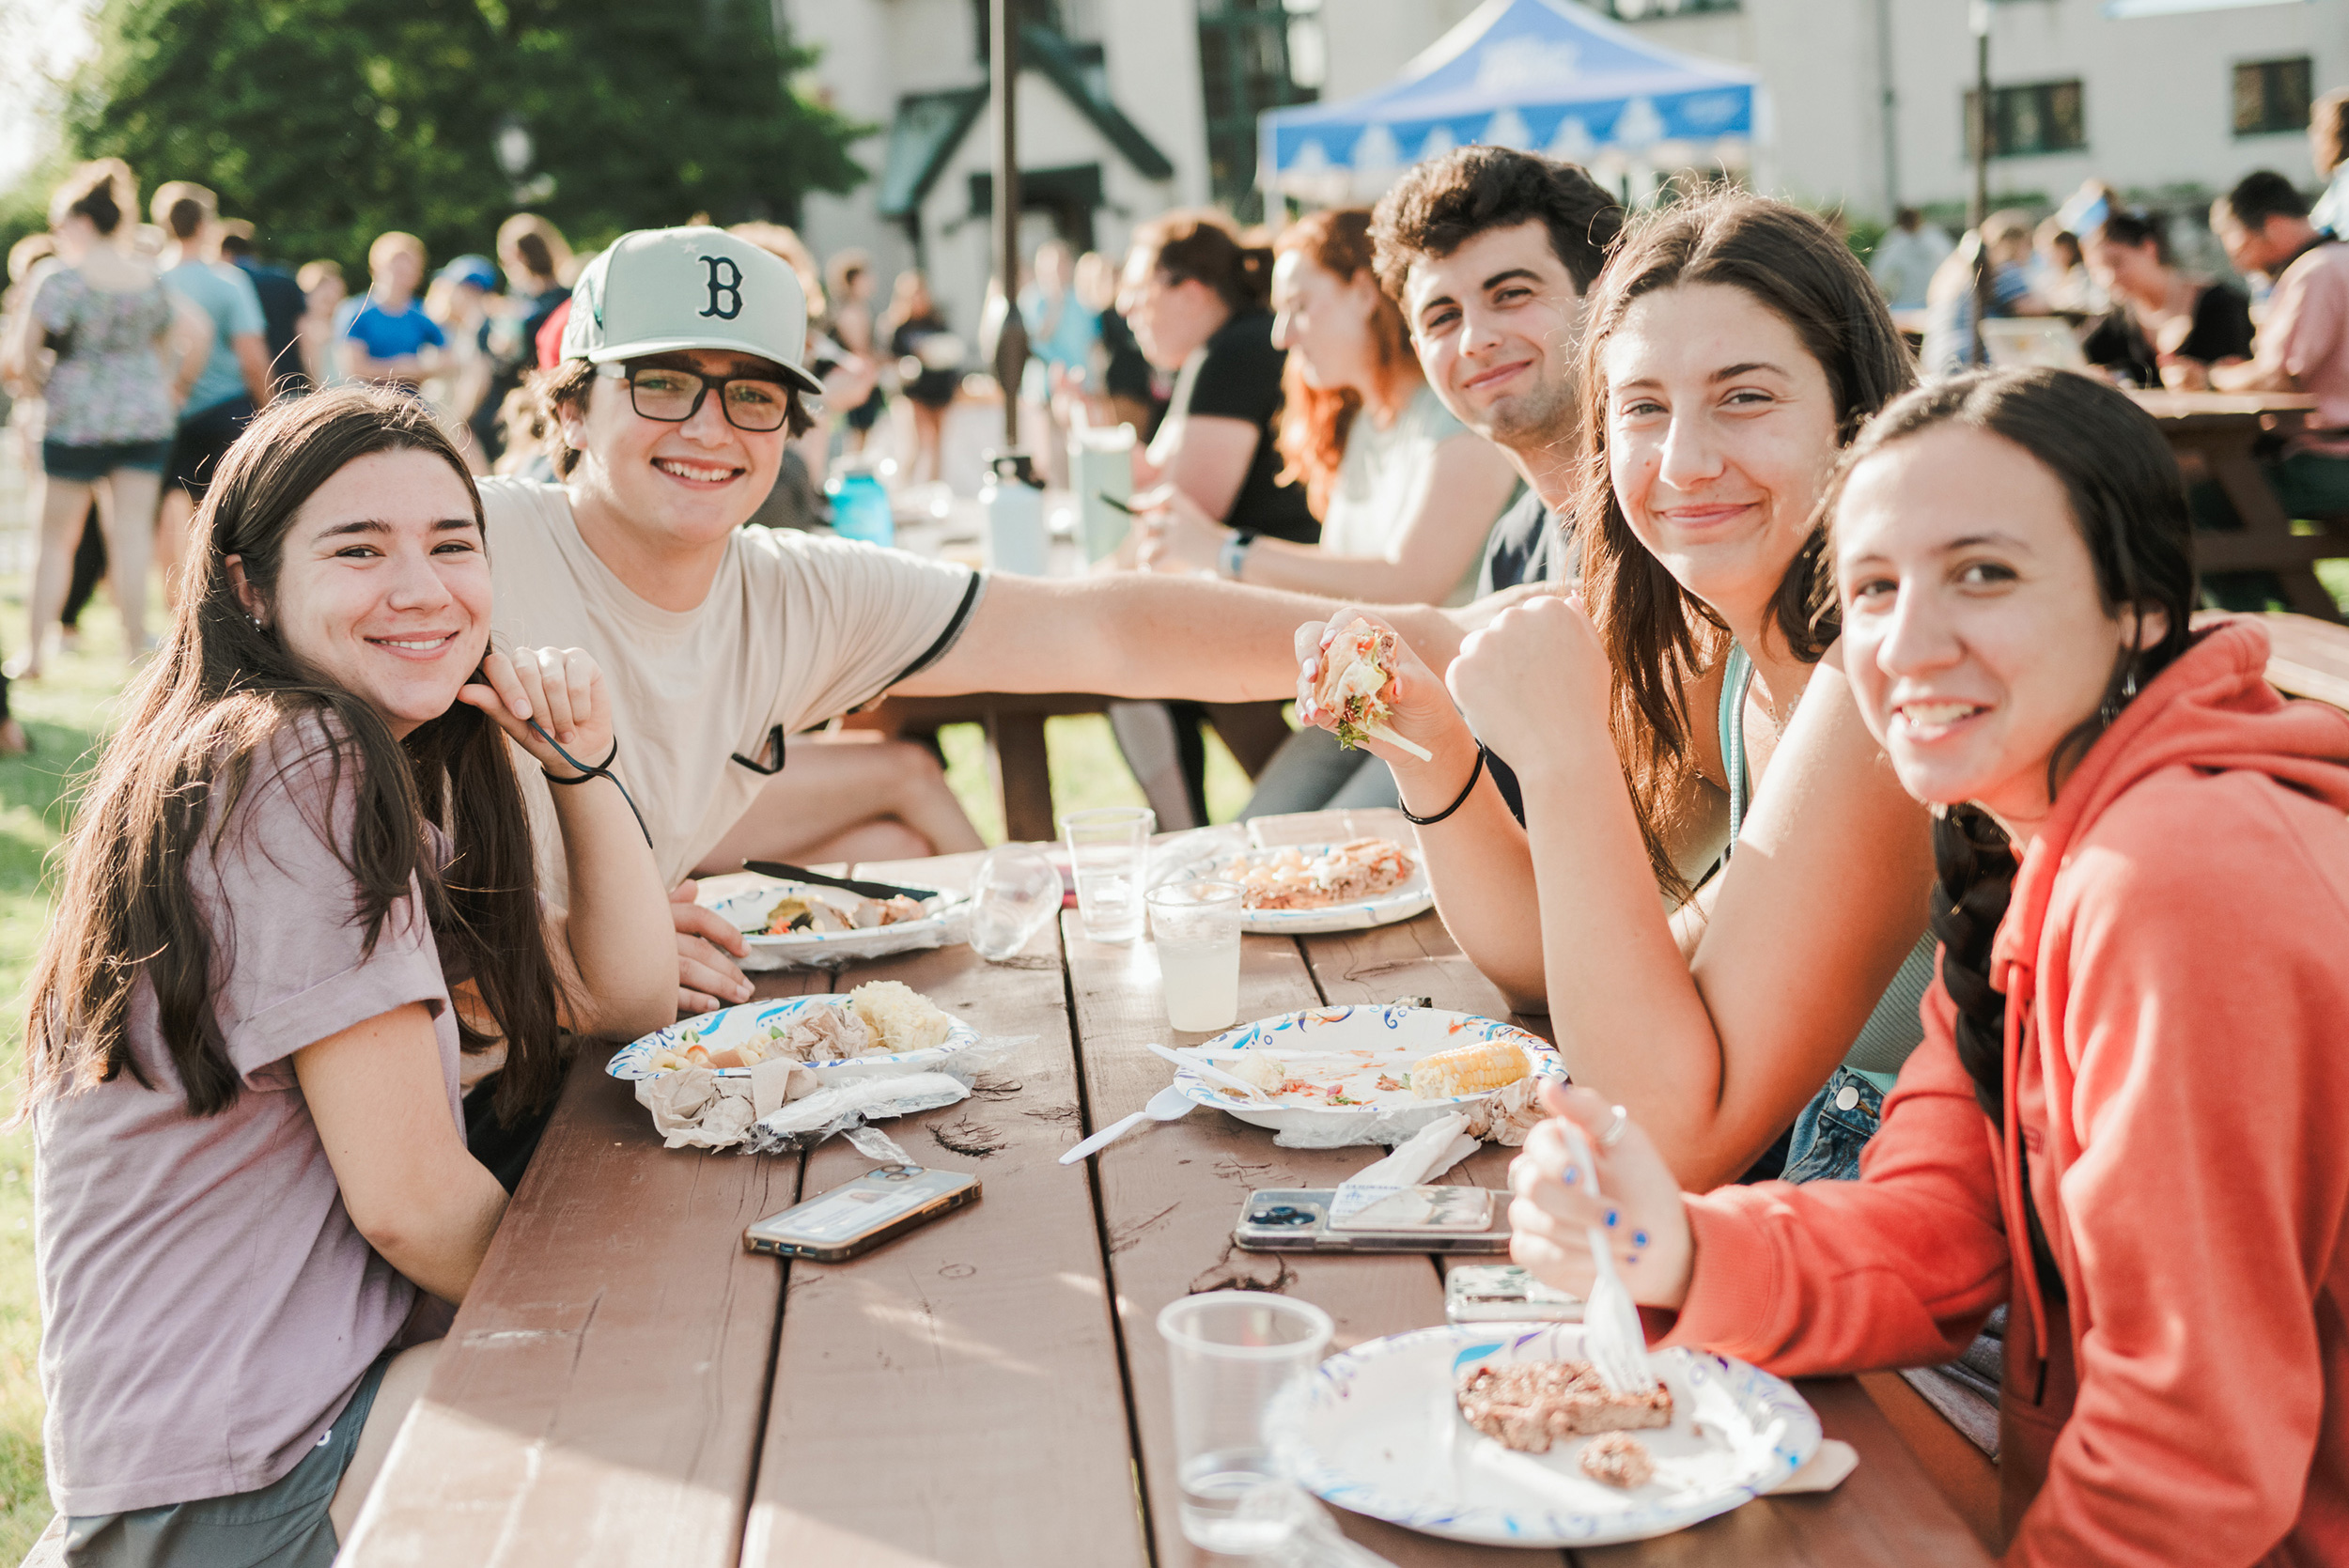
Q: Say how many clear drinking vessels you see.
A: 4